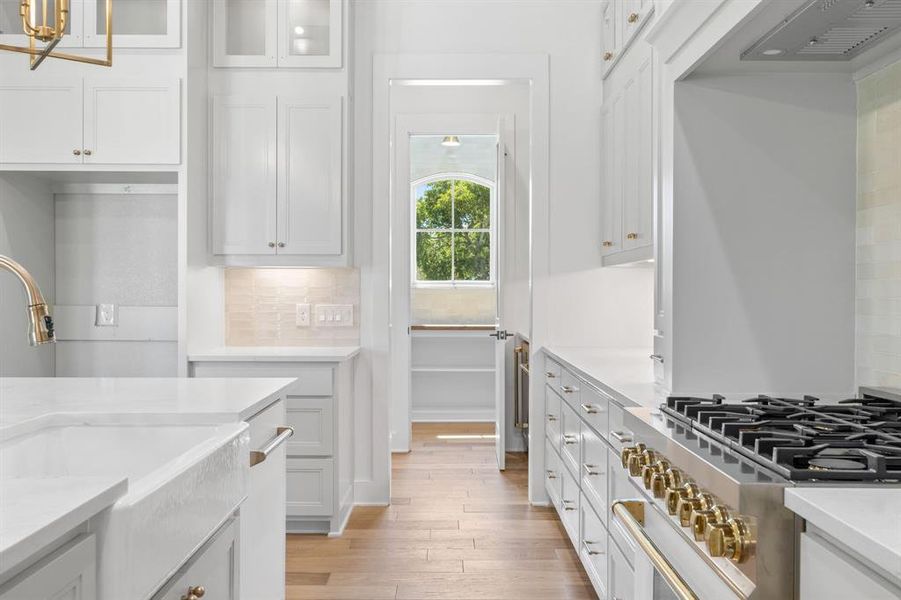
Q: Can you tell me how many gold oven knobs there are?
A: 8